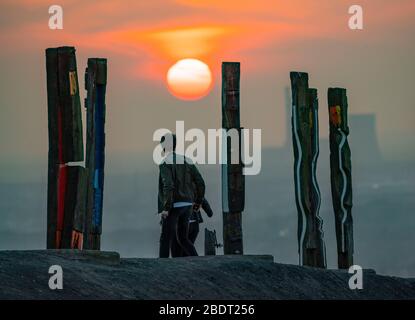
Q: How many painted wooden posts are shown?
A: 6